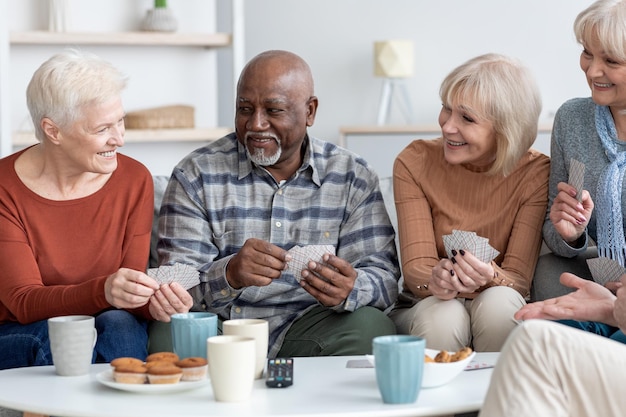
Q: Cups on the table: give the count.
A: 5